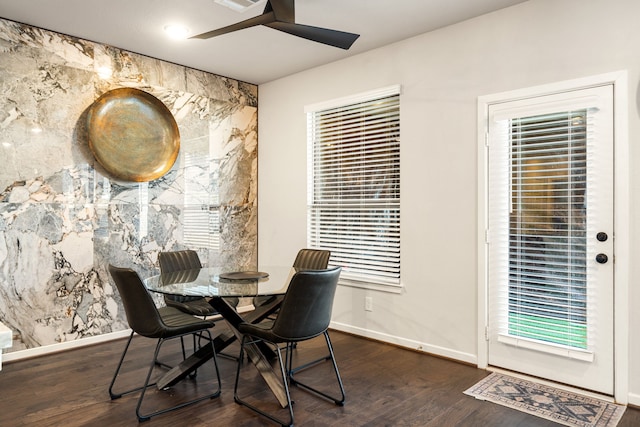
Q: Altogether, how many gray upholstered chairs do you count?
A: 4